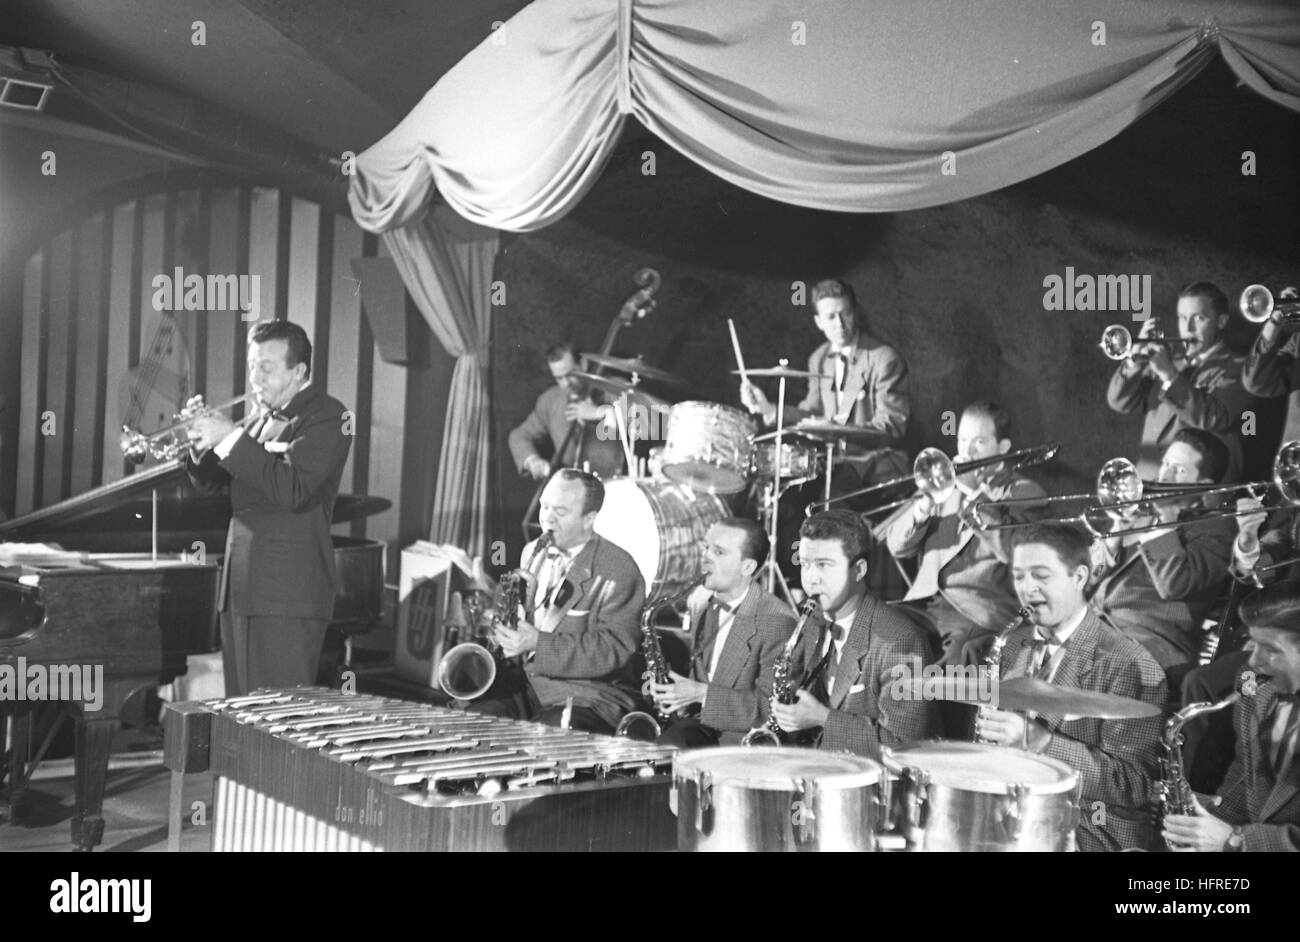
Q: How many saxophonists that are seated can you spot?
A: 5